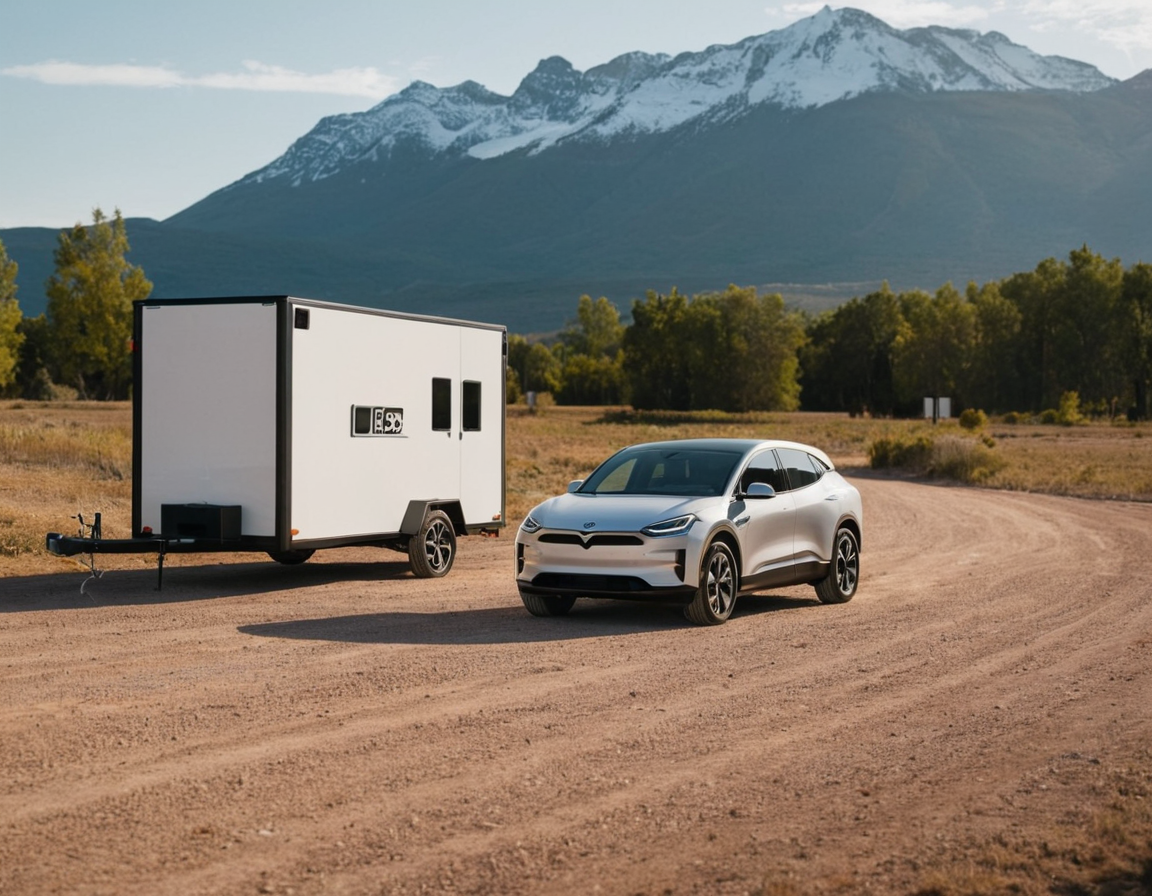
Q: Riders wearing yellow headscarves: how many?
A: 0